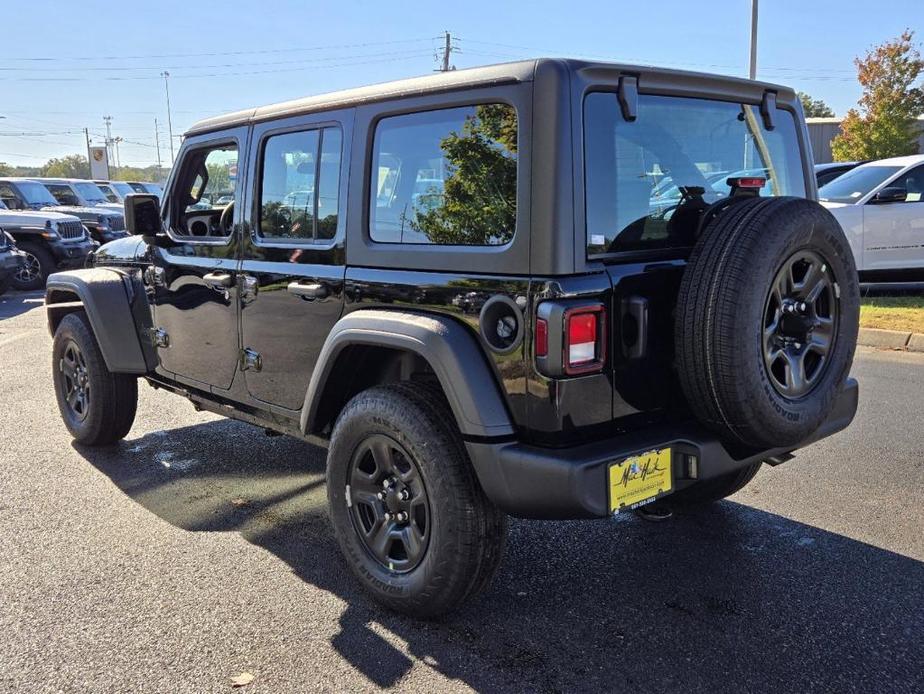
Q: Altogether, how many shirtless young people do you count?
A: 0